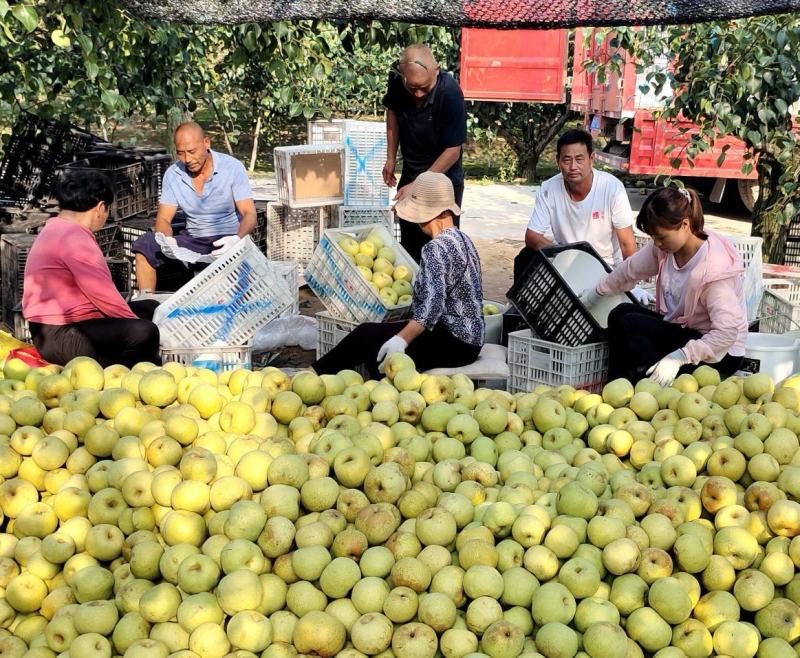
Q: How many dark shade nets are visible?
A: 1